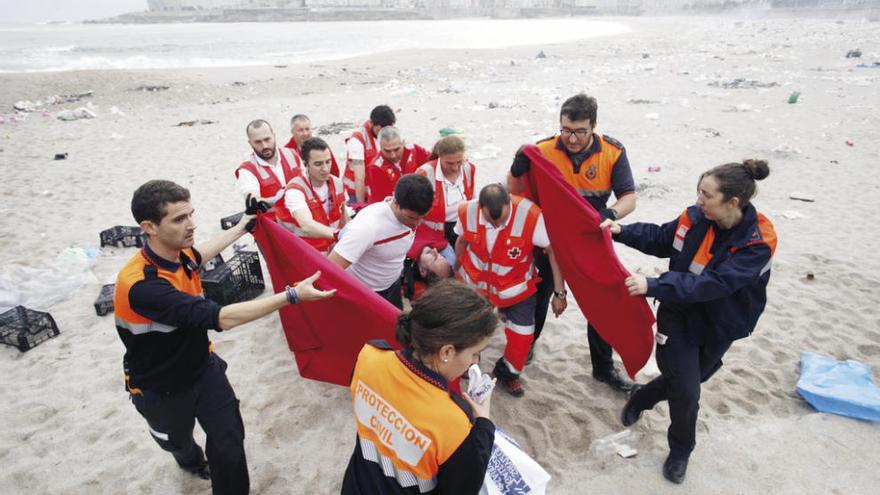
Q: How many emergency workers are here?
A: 12